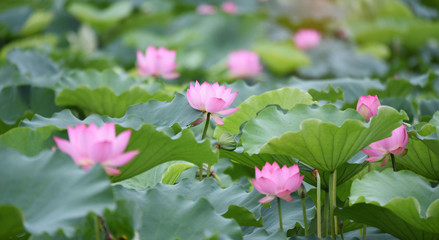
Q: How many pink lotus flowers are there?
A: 10